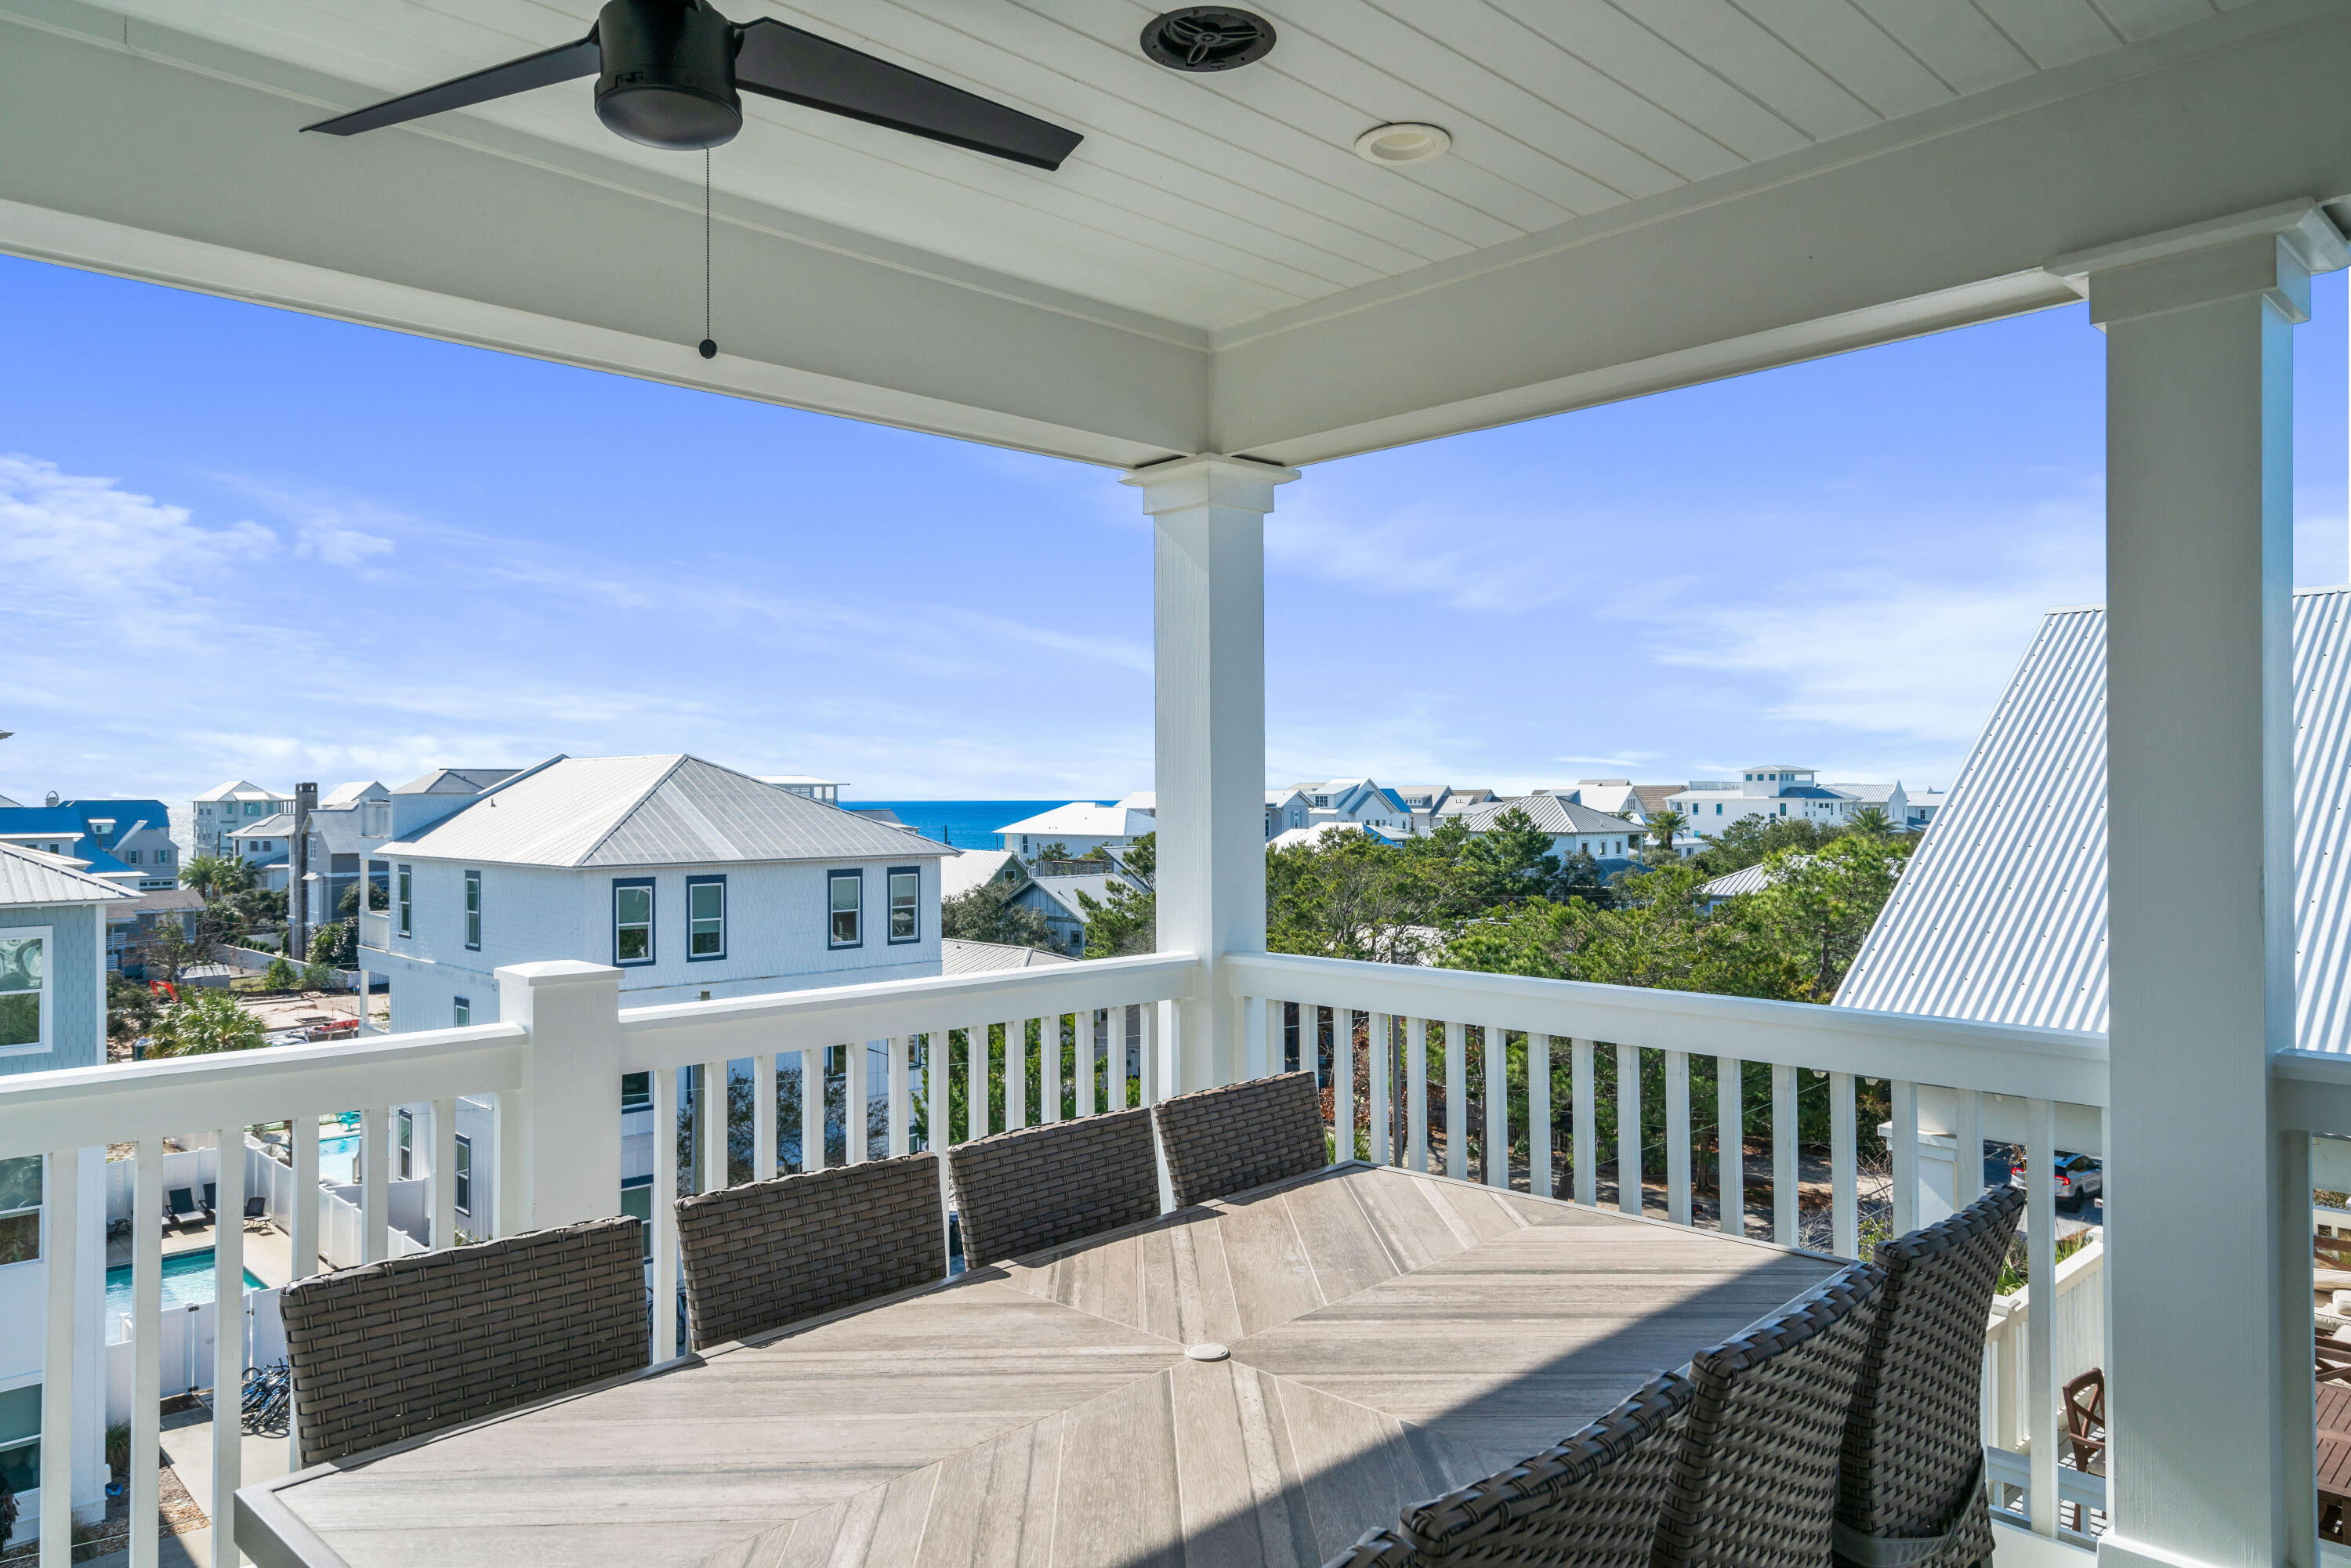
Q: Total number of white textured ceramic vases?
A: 0